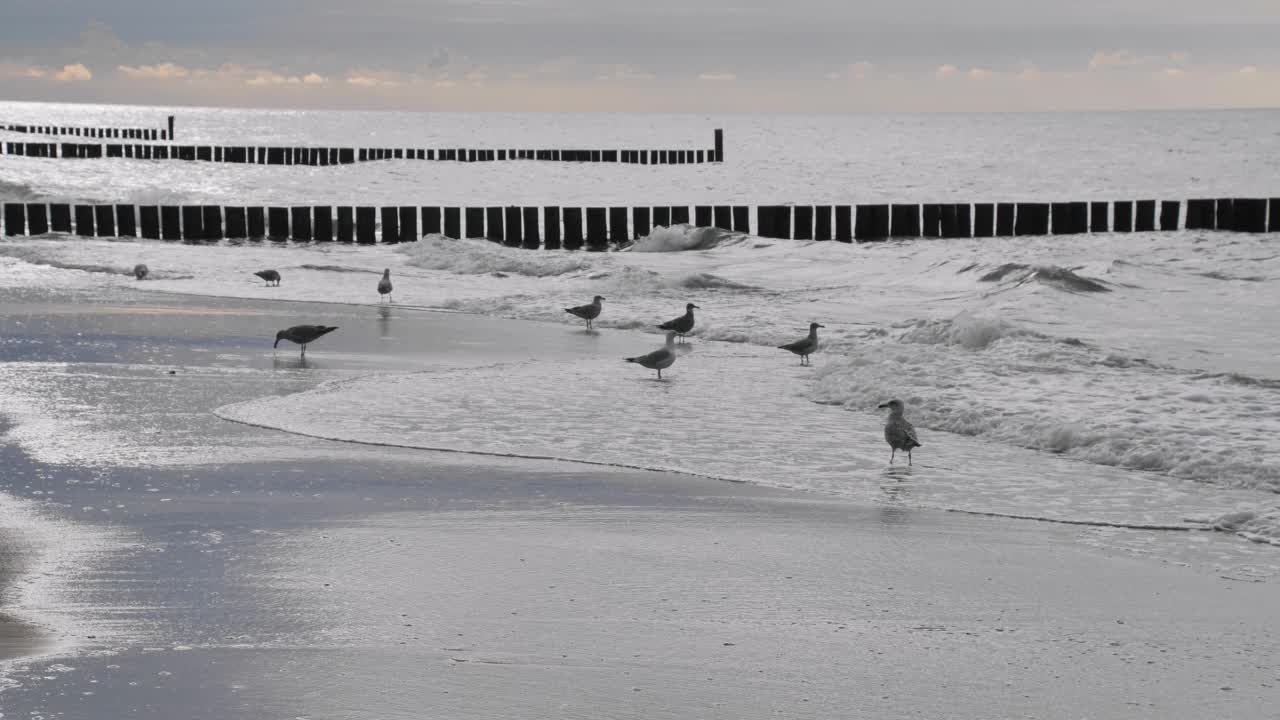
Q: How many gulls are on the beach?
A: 9